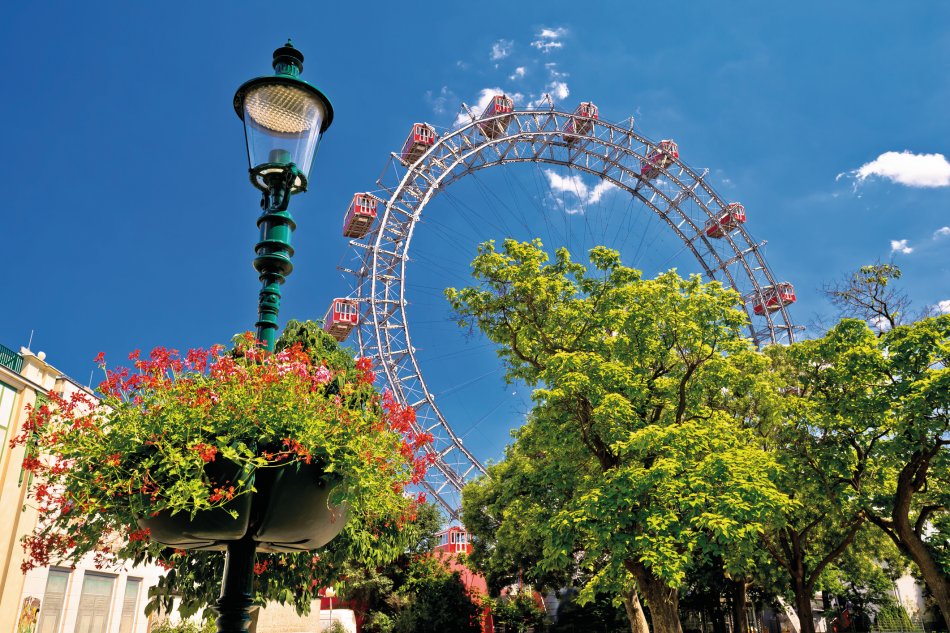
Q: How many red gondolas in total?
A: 9